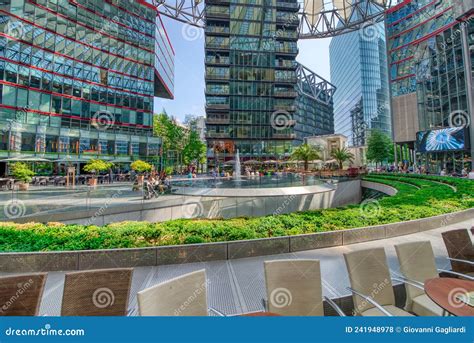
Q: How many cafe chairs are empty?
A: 7